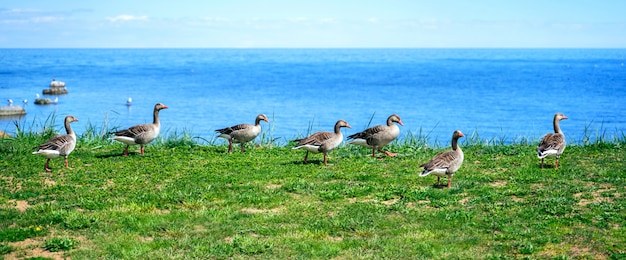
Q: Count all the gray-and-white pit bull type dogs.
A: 0